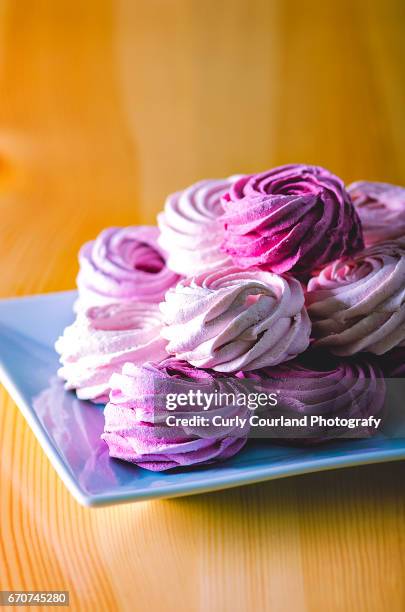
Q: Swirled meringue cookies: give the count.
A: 9